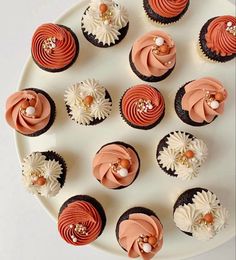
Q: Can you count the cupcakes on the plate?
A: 15